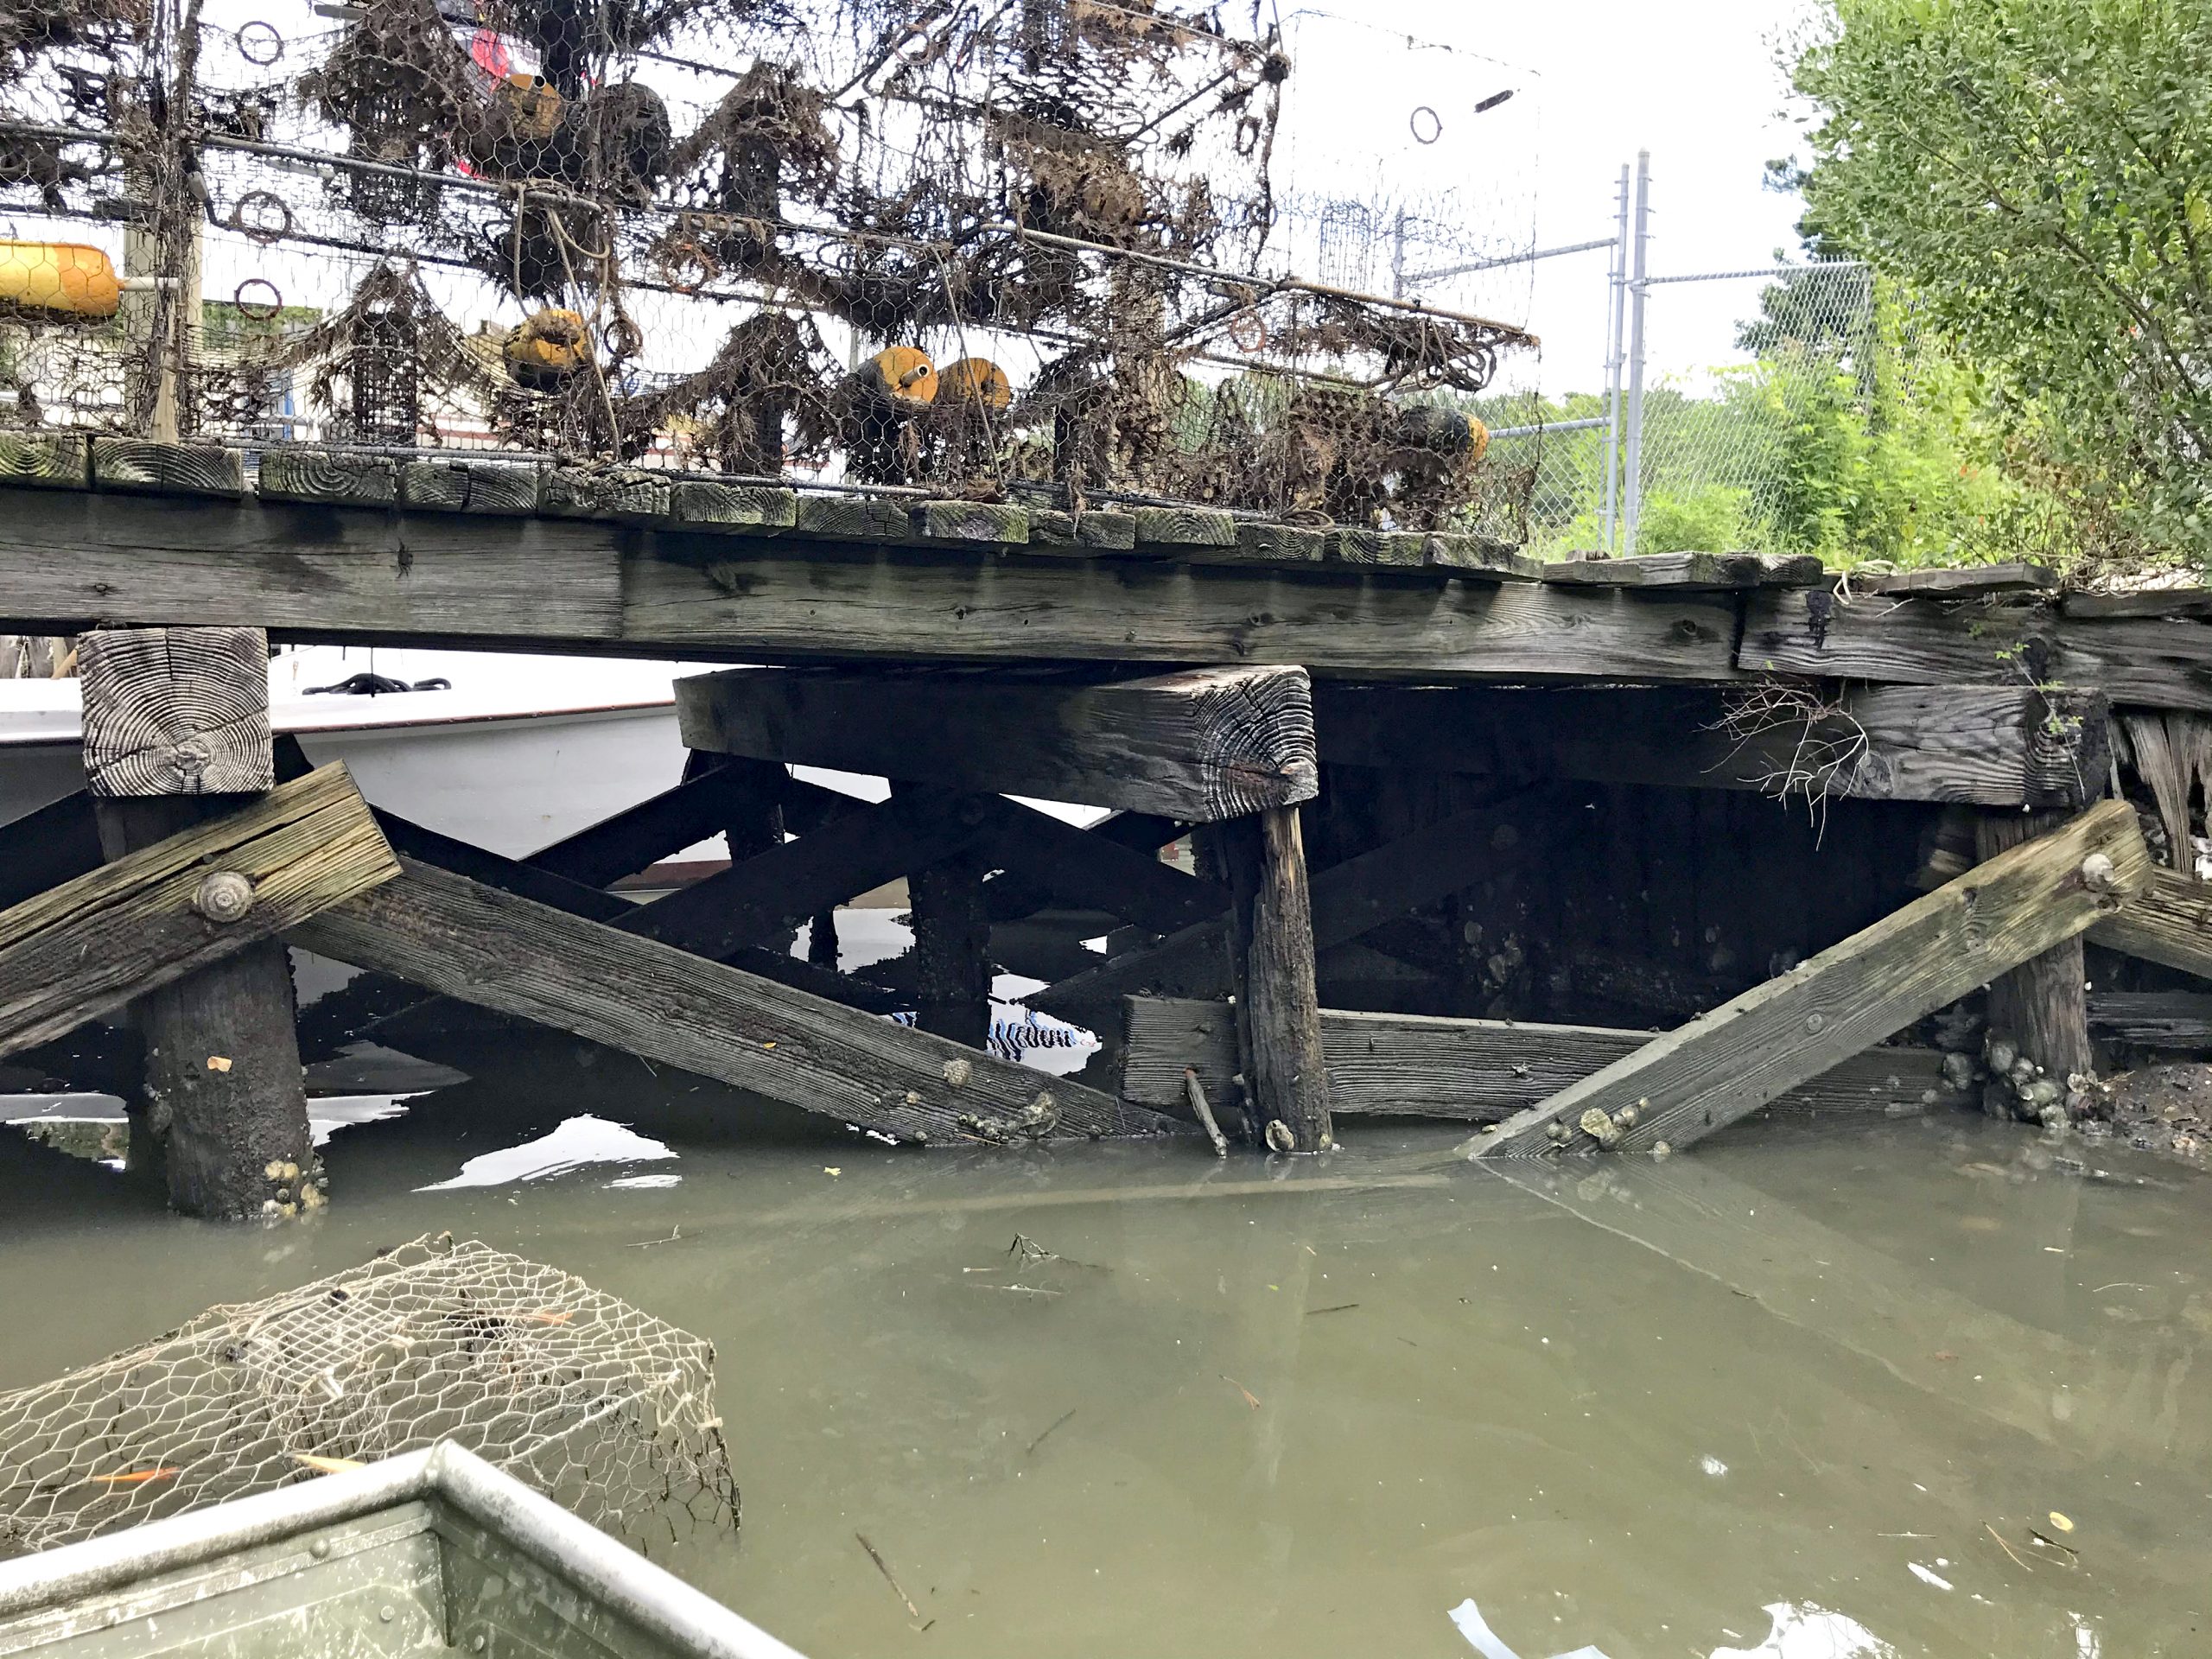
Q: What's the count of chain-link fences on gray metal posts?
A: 2